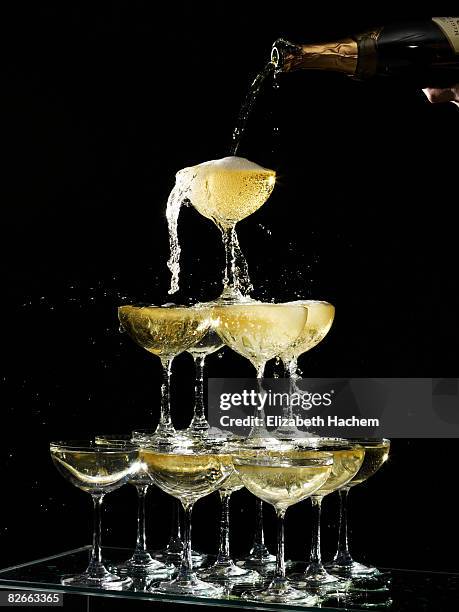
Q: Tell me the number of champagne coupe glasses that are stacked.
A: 14